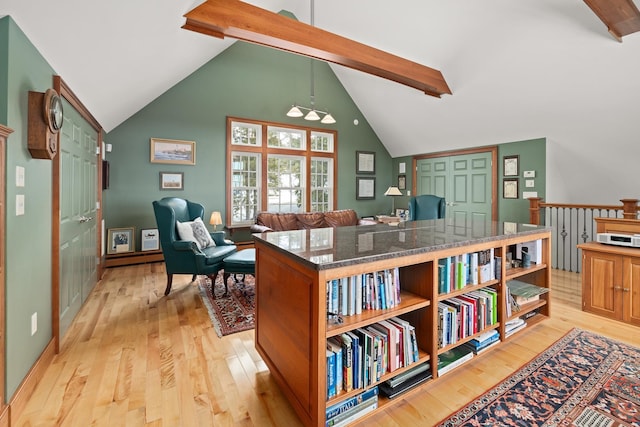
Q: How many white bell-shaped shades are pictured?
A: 3